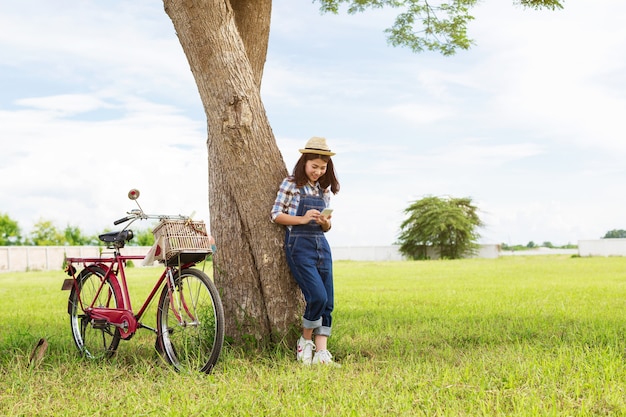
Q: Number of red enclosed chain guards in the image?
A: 1